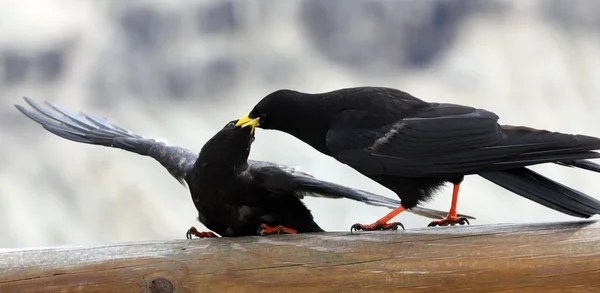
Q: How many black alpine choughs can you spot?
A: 2